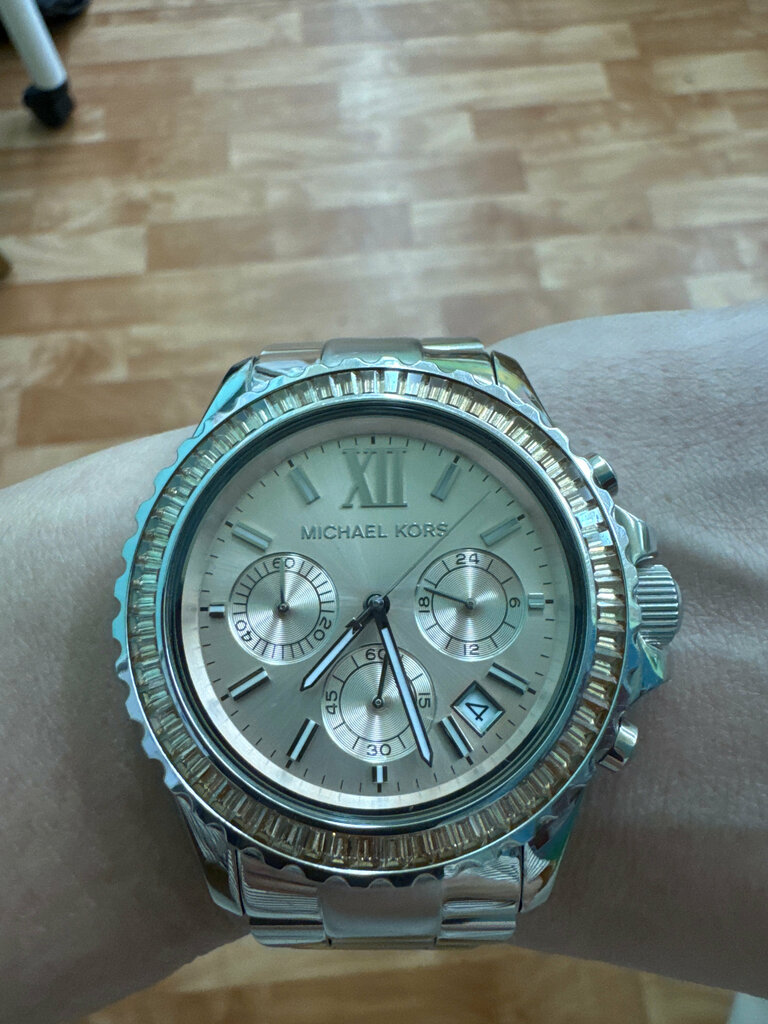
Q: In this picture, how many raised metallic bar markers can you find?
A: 11